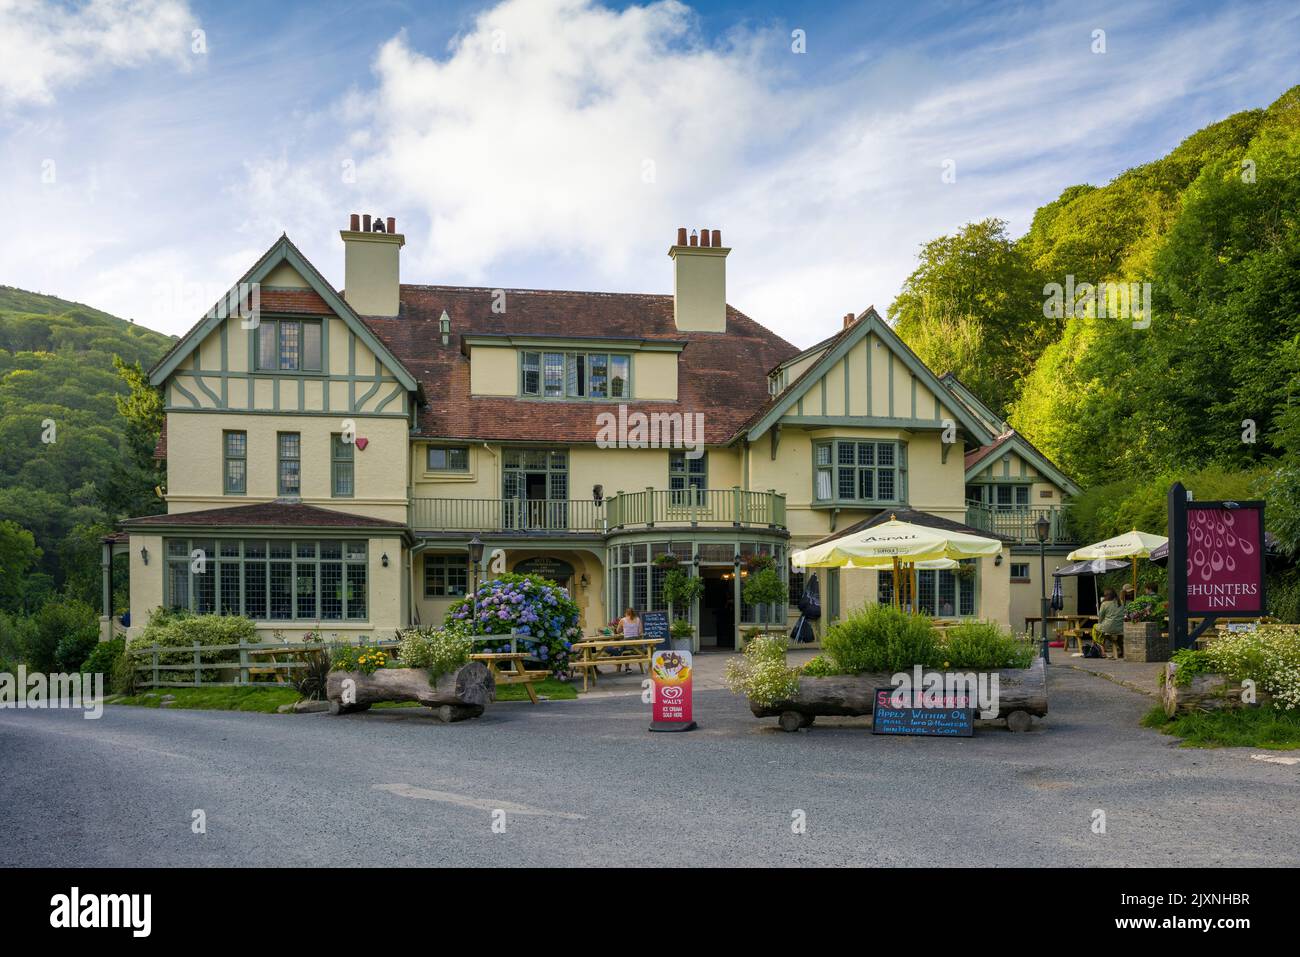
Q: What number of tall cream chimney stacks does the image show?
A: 2